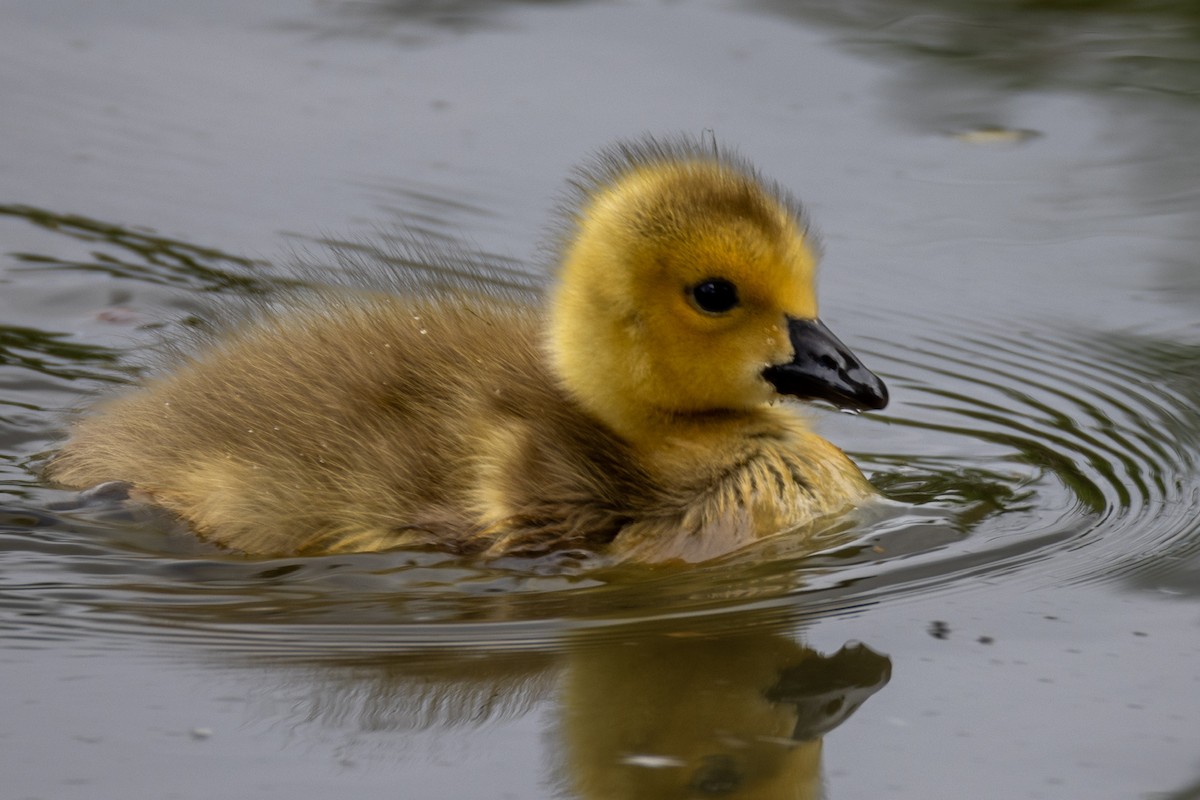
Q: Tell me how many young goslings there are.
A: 1